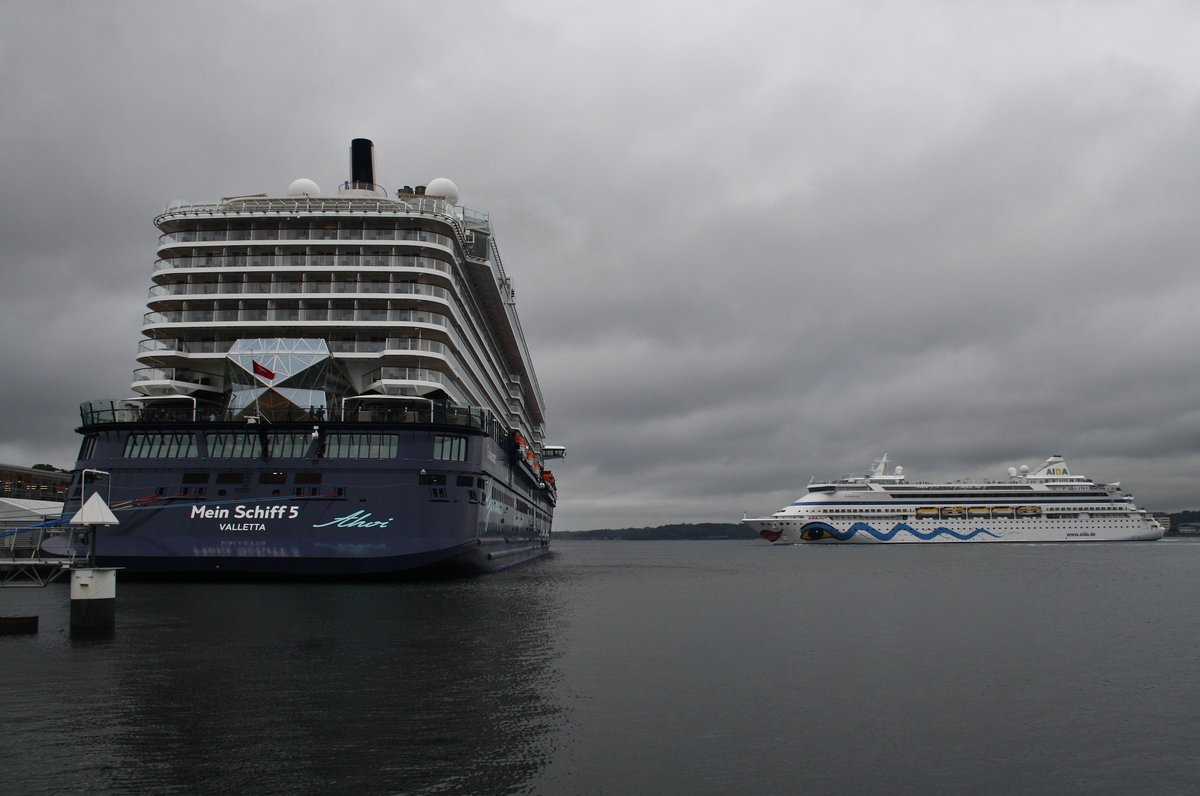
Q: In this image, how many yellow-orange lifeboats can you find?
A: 5